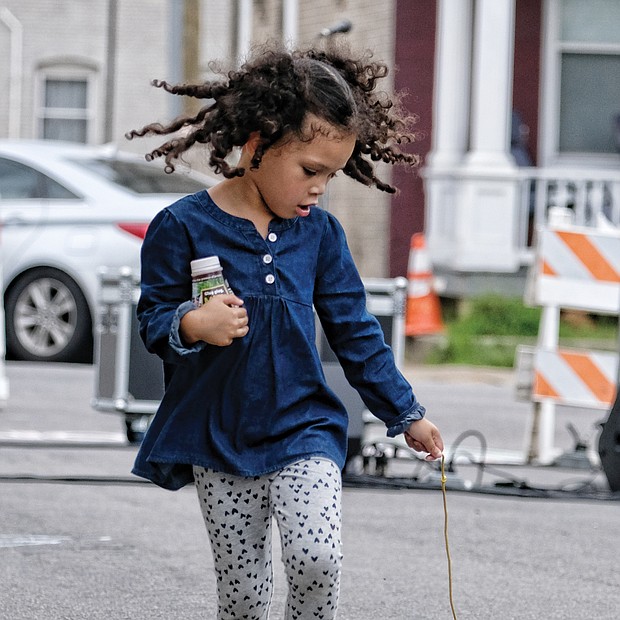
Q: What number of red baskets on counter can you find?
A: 0